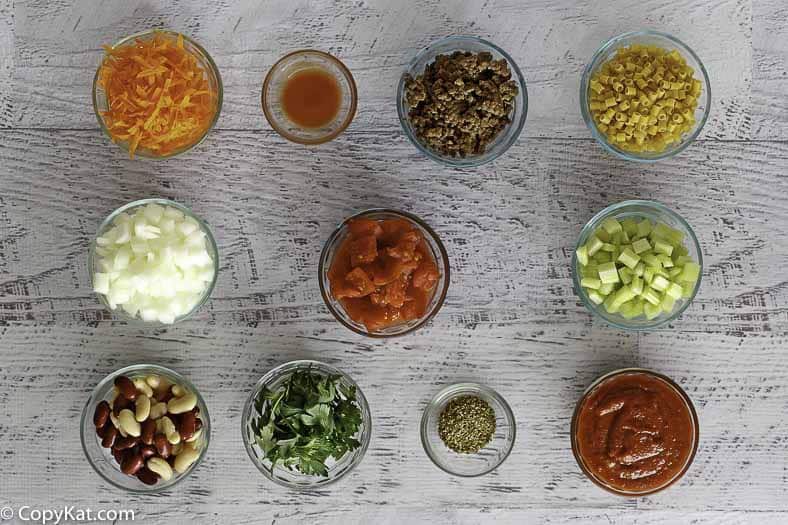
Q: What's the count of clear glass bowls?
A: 11